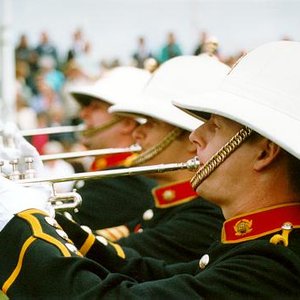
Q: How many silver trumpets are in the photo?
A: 3